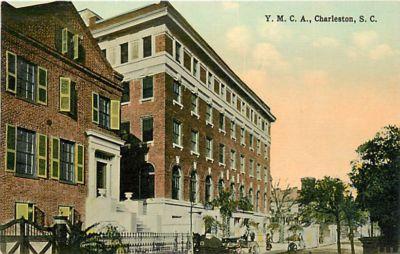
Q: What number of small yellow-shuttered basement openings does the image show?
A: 2